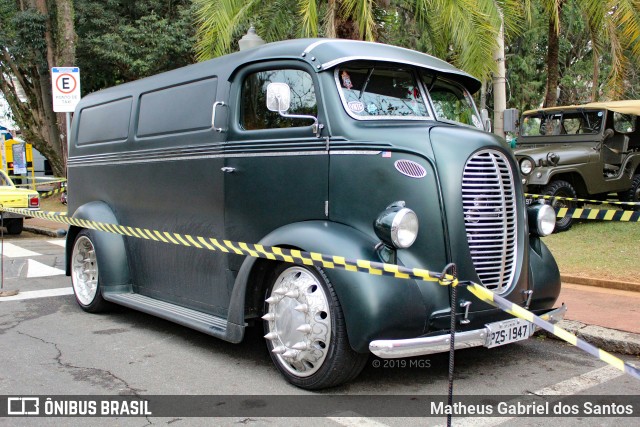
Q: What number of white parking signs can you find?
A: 1